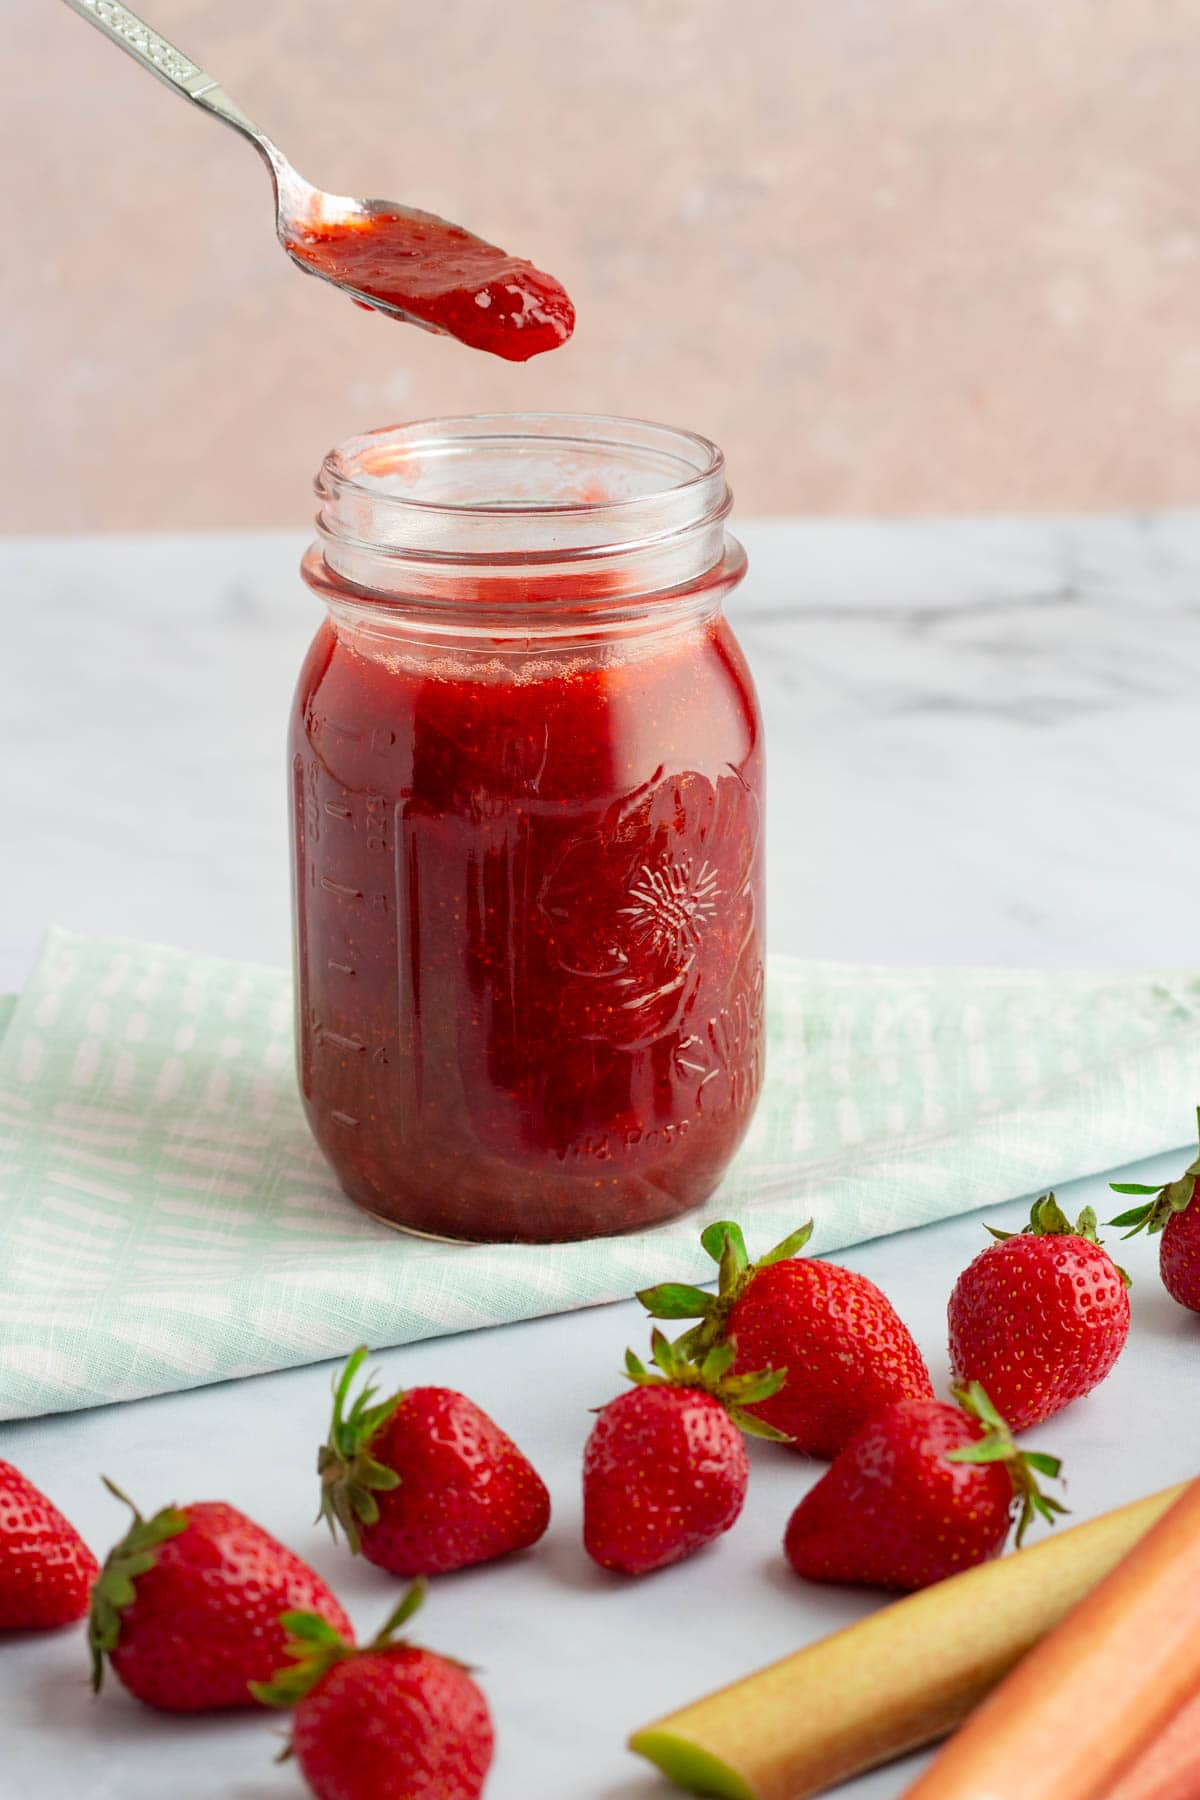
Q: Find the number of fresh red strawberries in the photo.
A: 9